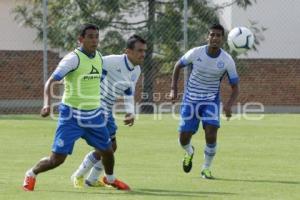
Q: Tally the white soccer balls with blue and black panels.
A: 1